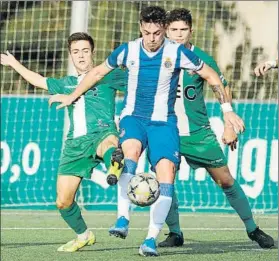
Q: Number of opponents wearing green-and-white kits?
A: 2